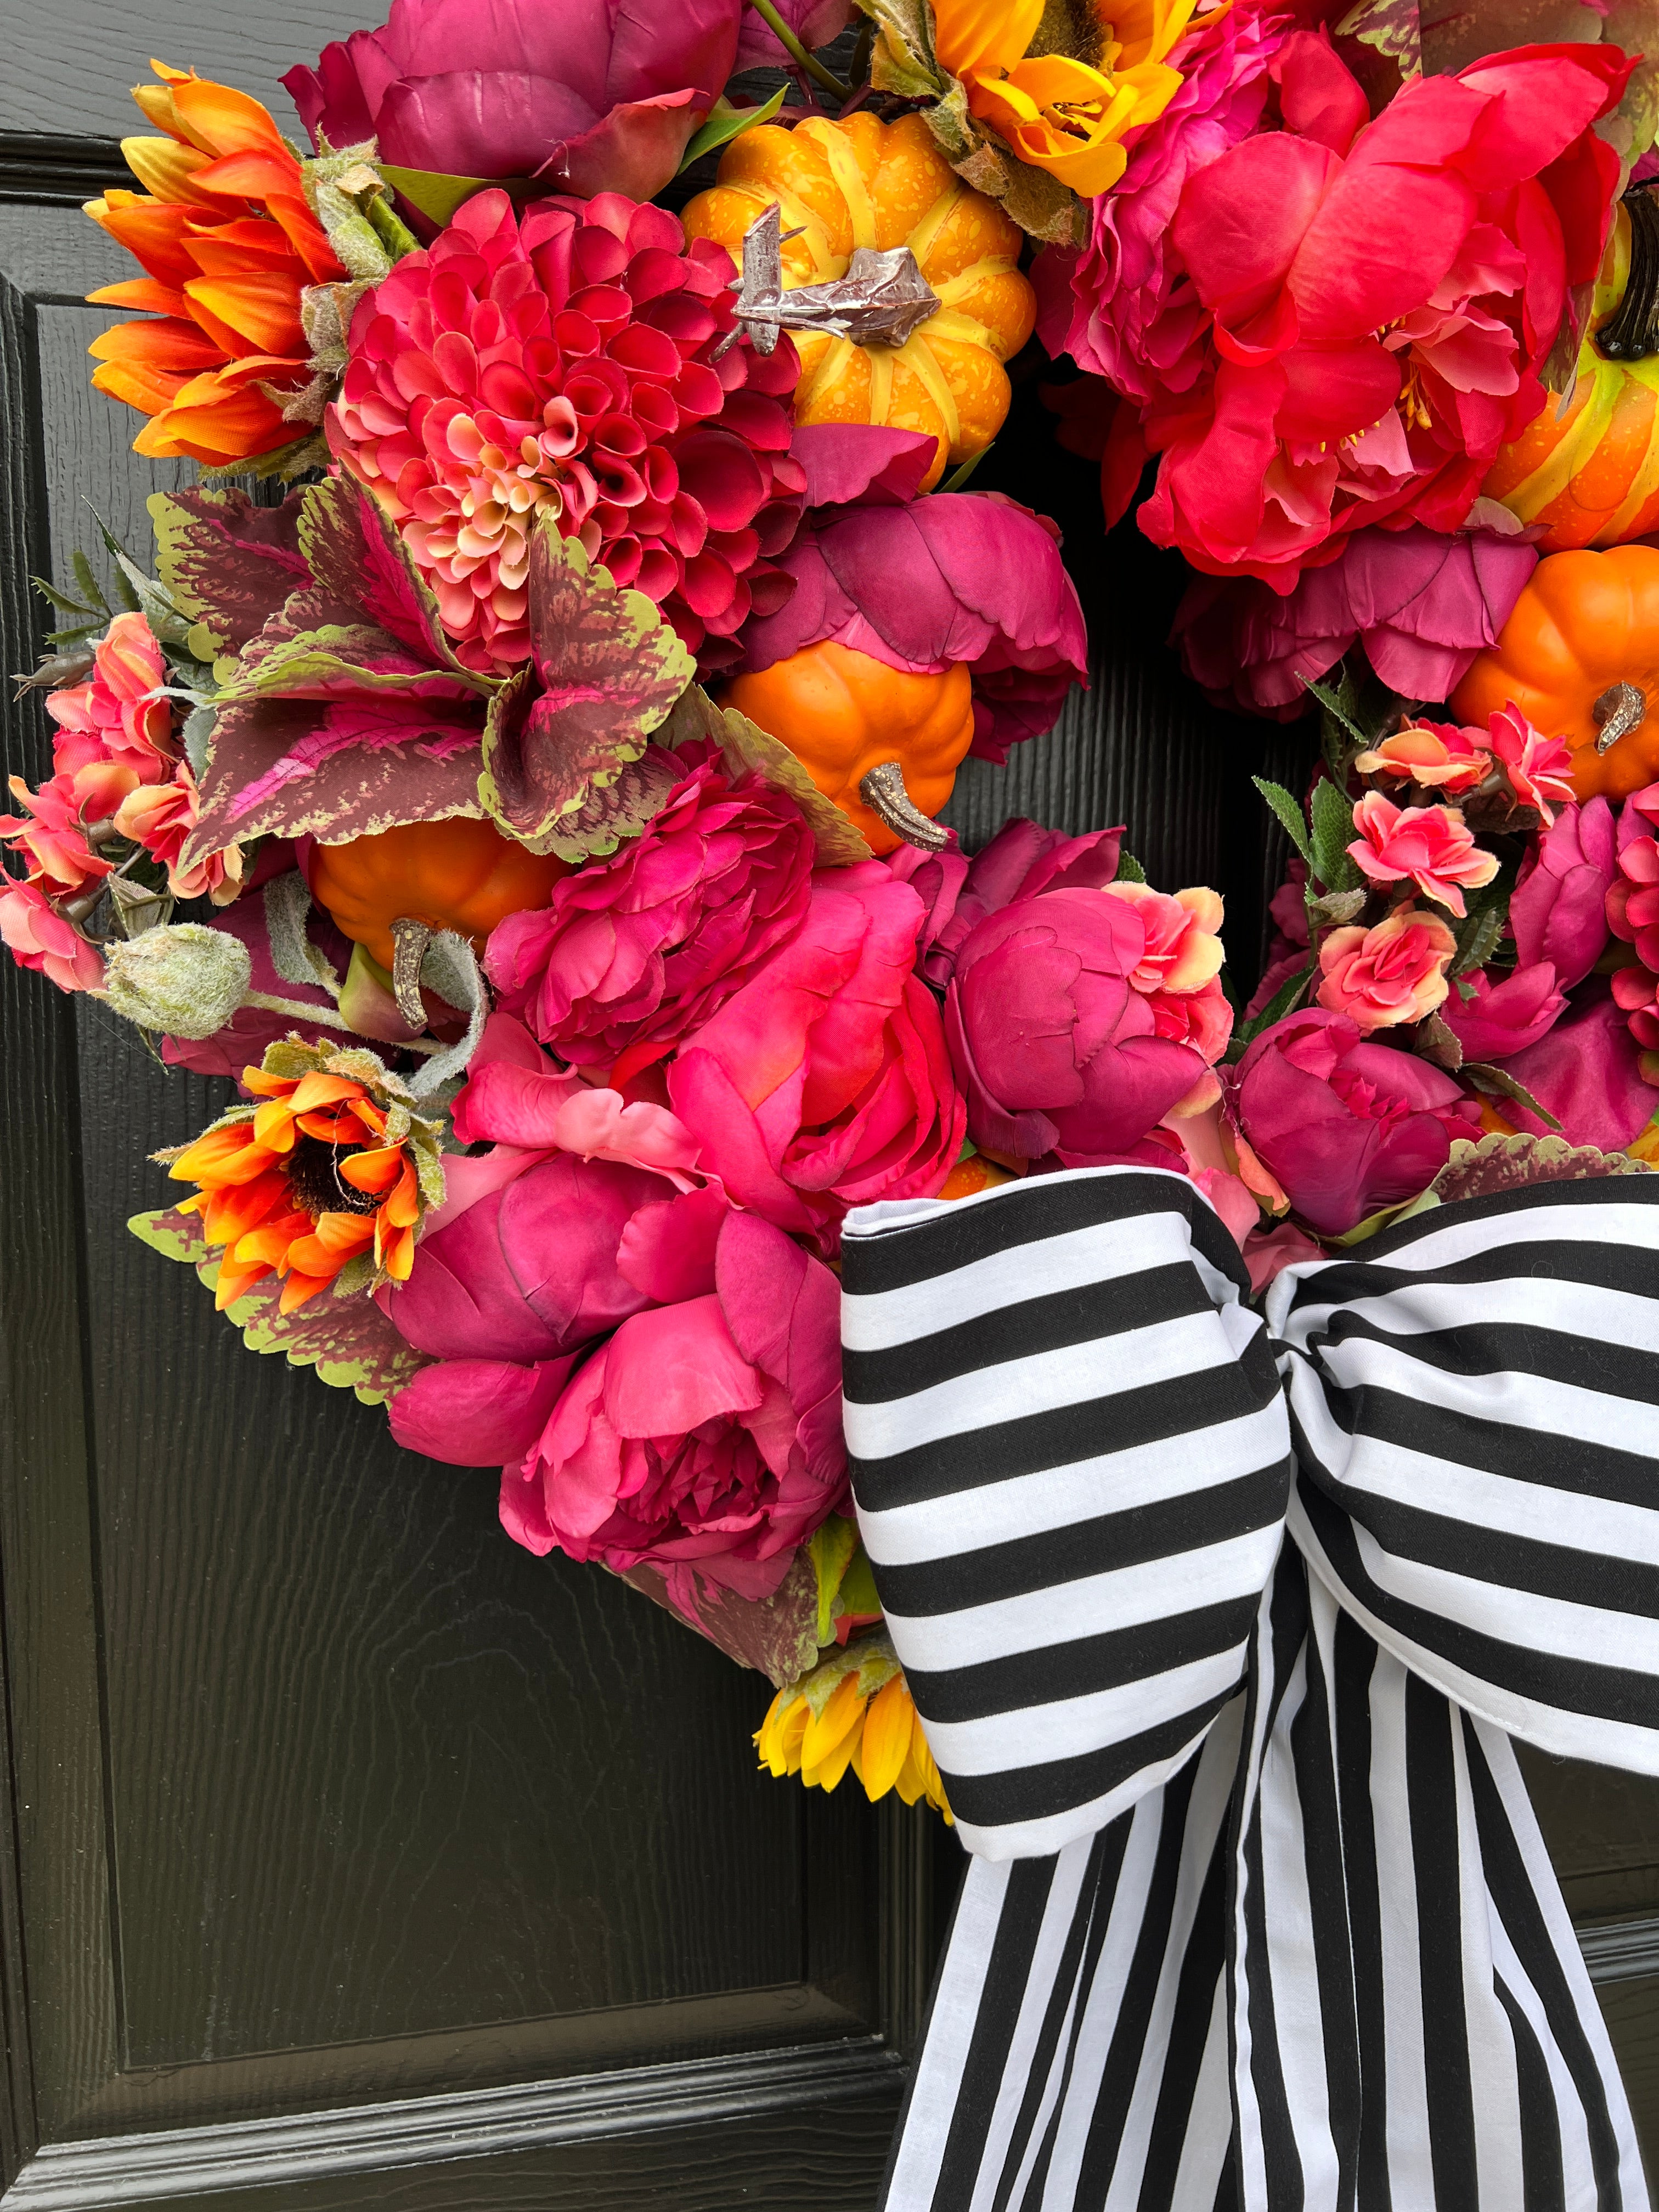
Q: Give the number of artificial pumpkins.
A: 5